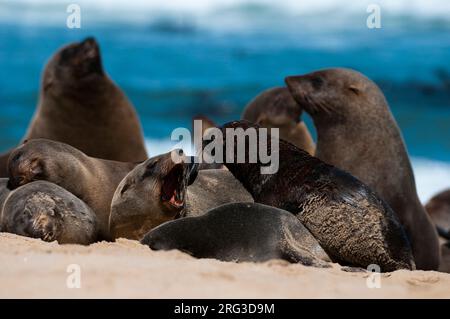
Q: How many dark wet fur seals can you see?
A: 1